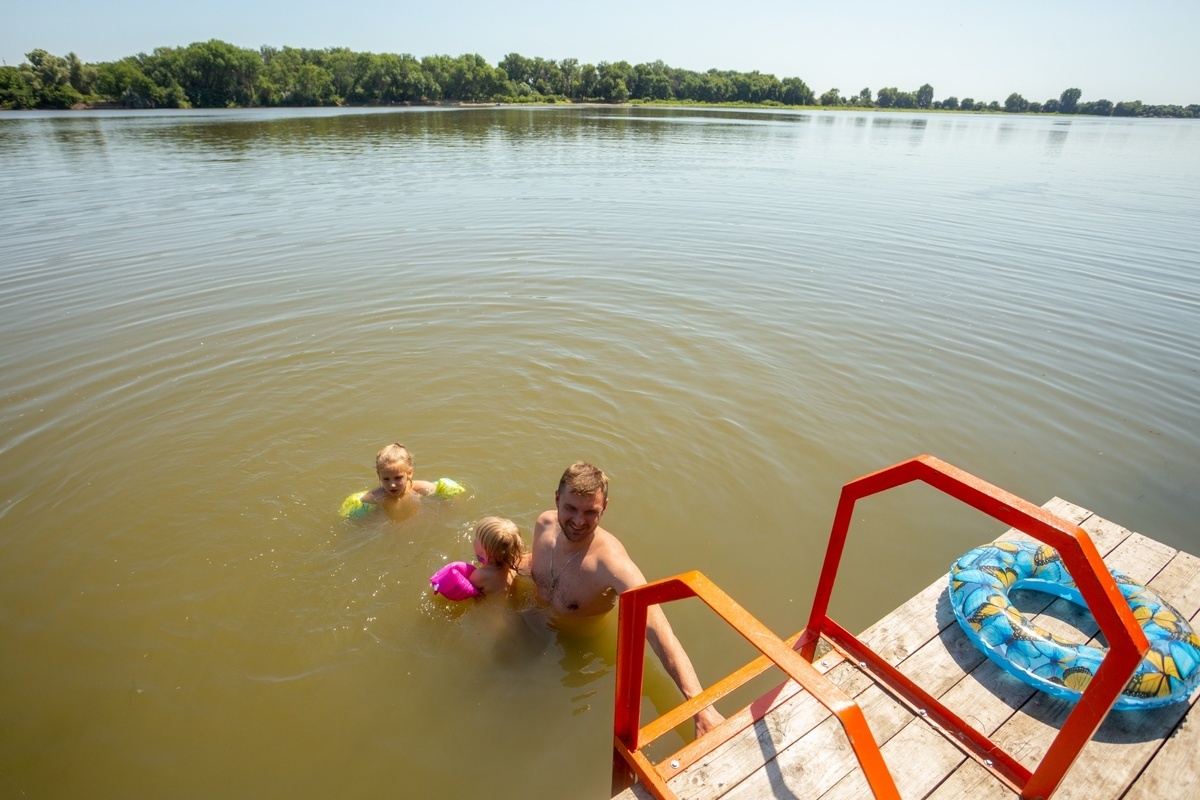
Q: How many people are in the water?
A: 3